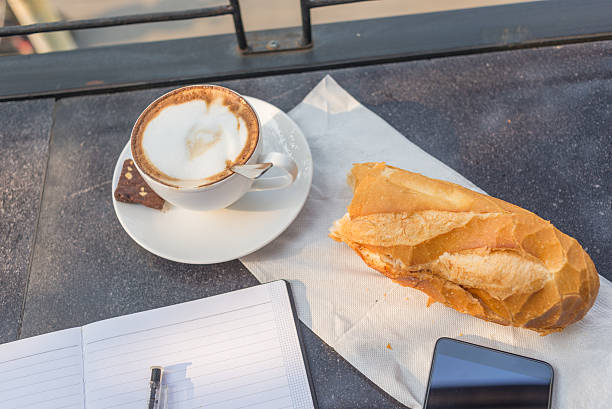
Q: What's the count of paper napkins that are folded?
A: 1